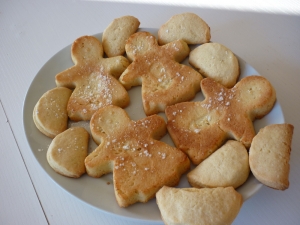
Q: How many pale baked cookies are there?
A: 8